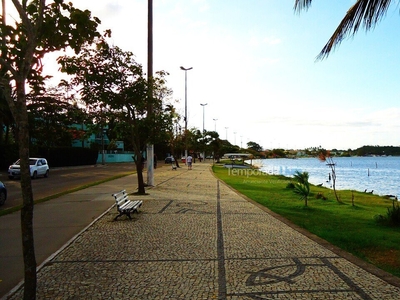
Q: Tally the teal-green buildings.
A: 1